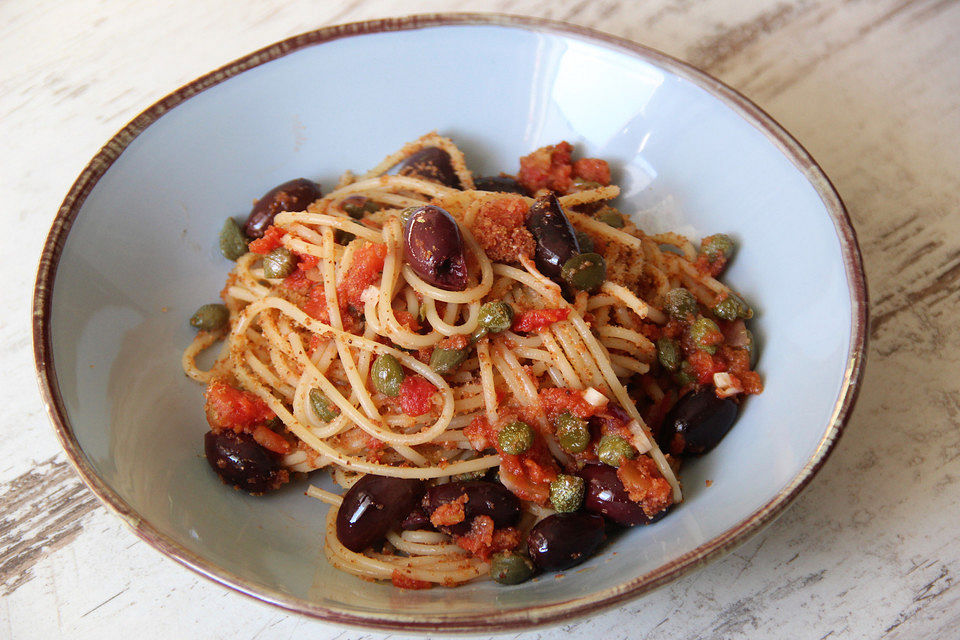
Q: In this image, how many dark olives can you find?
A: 11